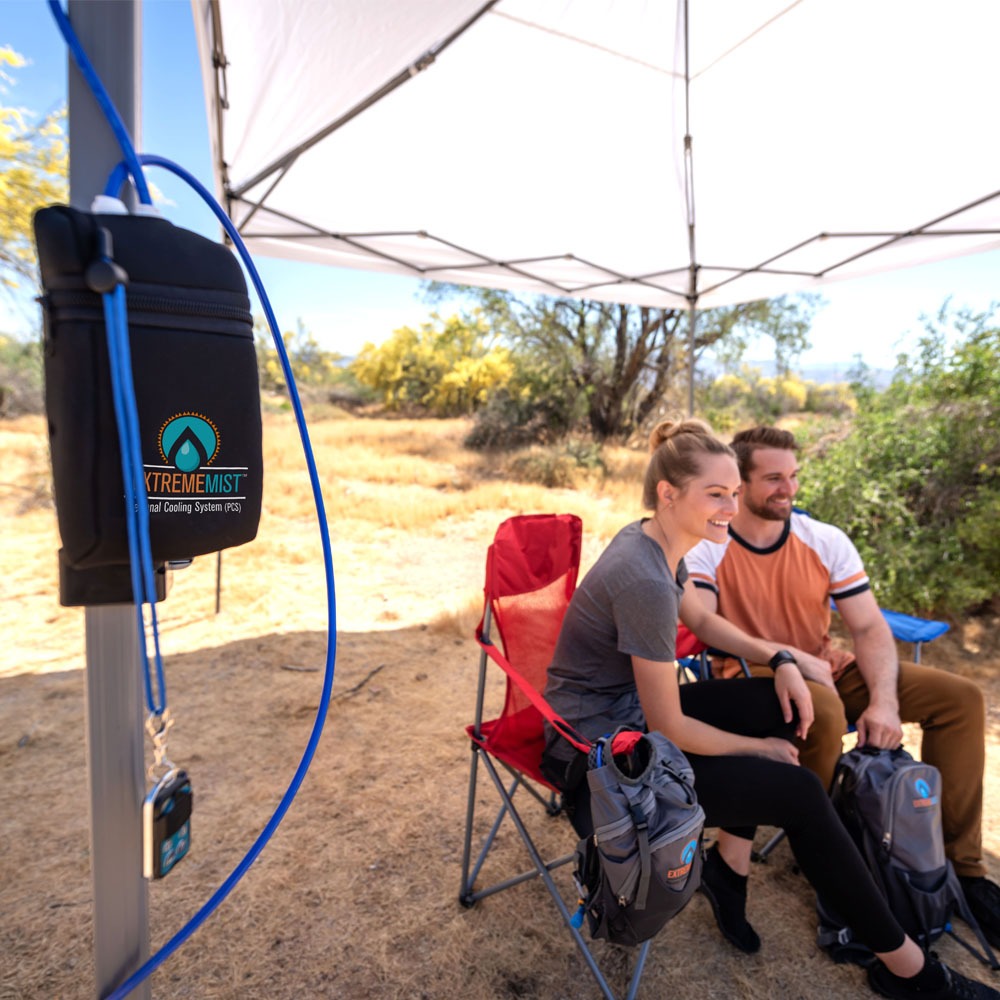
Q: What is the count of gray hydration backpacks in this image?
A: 2